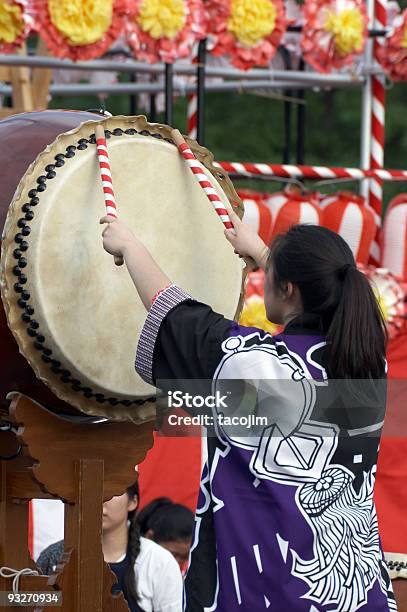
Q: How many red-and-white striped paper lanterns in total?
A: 4